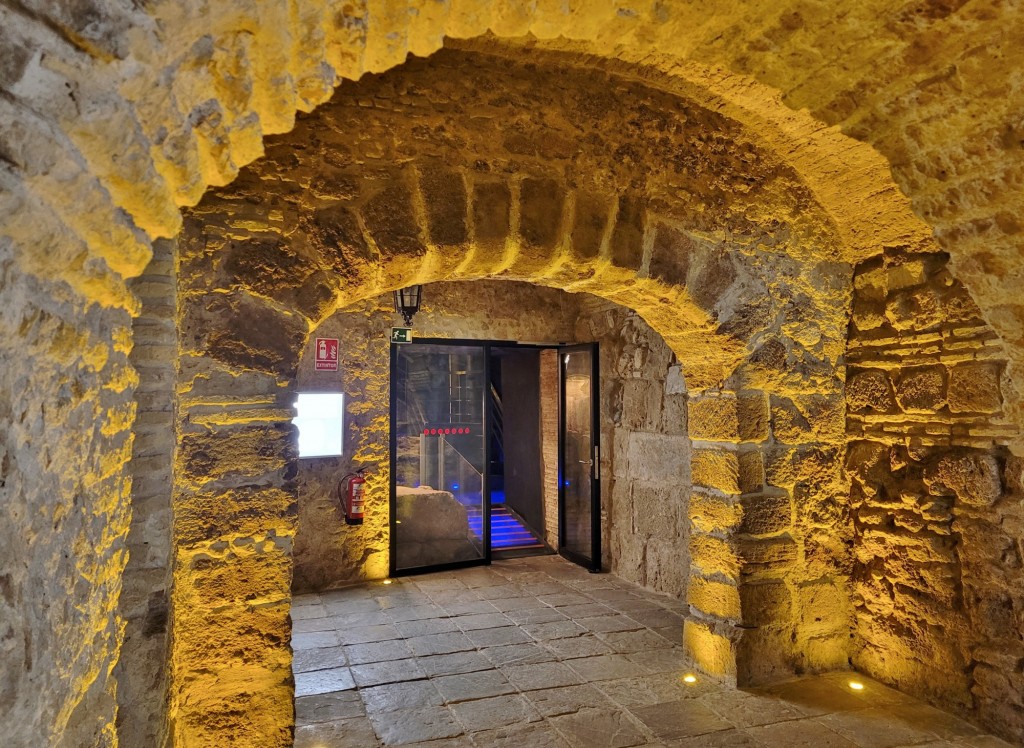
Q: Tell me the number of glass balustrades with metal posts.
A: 1